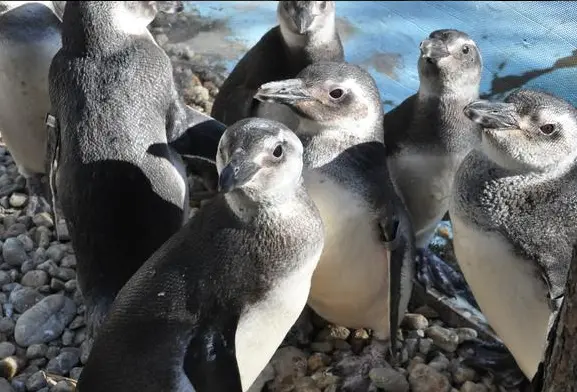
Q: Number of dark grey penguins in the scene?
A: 7